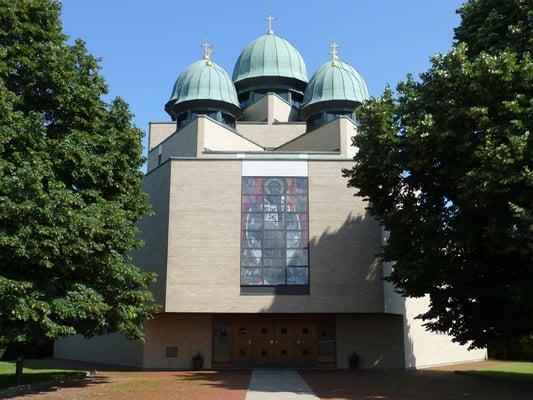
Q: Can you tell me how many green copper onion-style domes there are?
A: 3